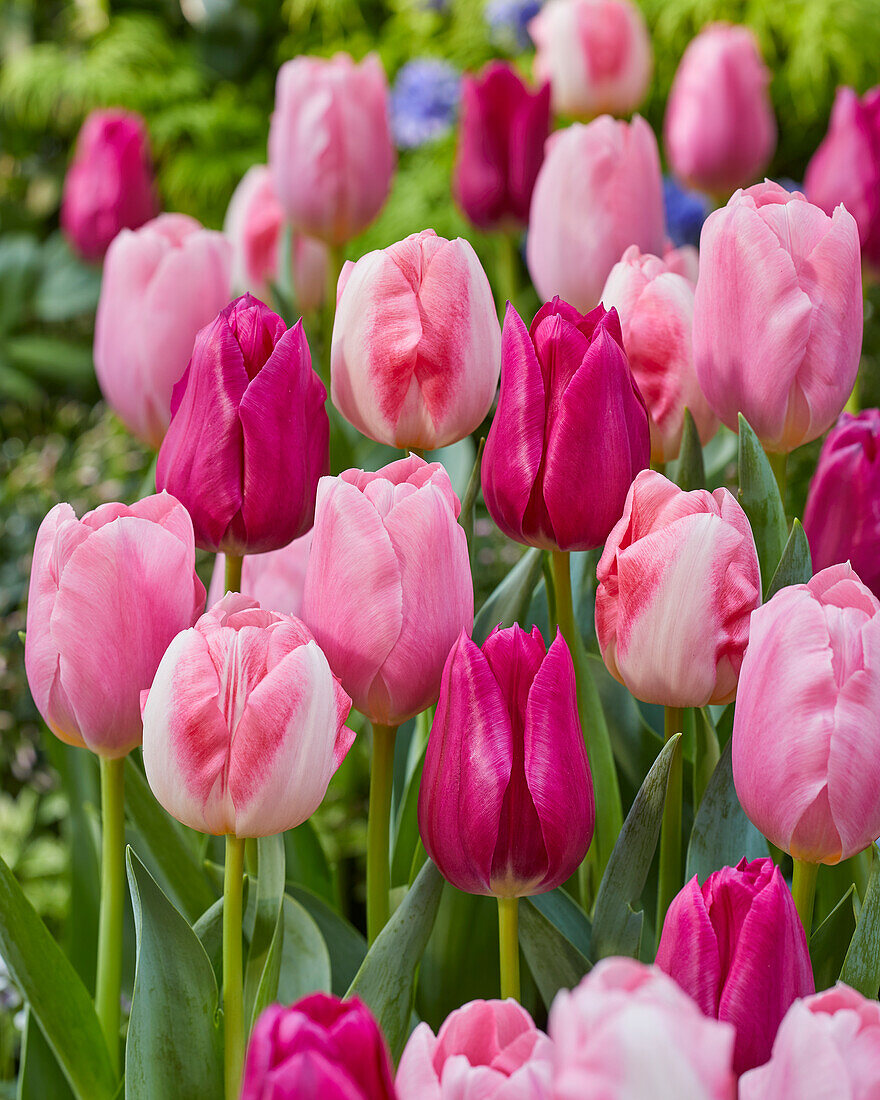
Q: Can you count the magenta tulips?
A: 9